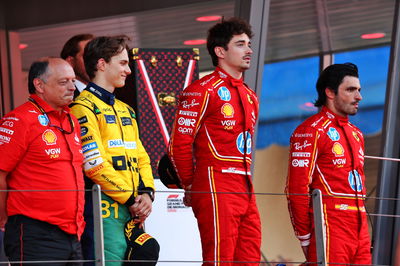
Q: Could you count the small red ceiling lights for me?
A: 4